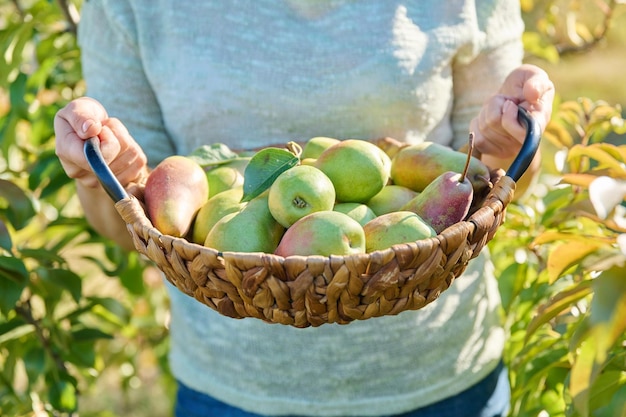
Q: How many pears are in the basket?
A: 13